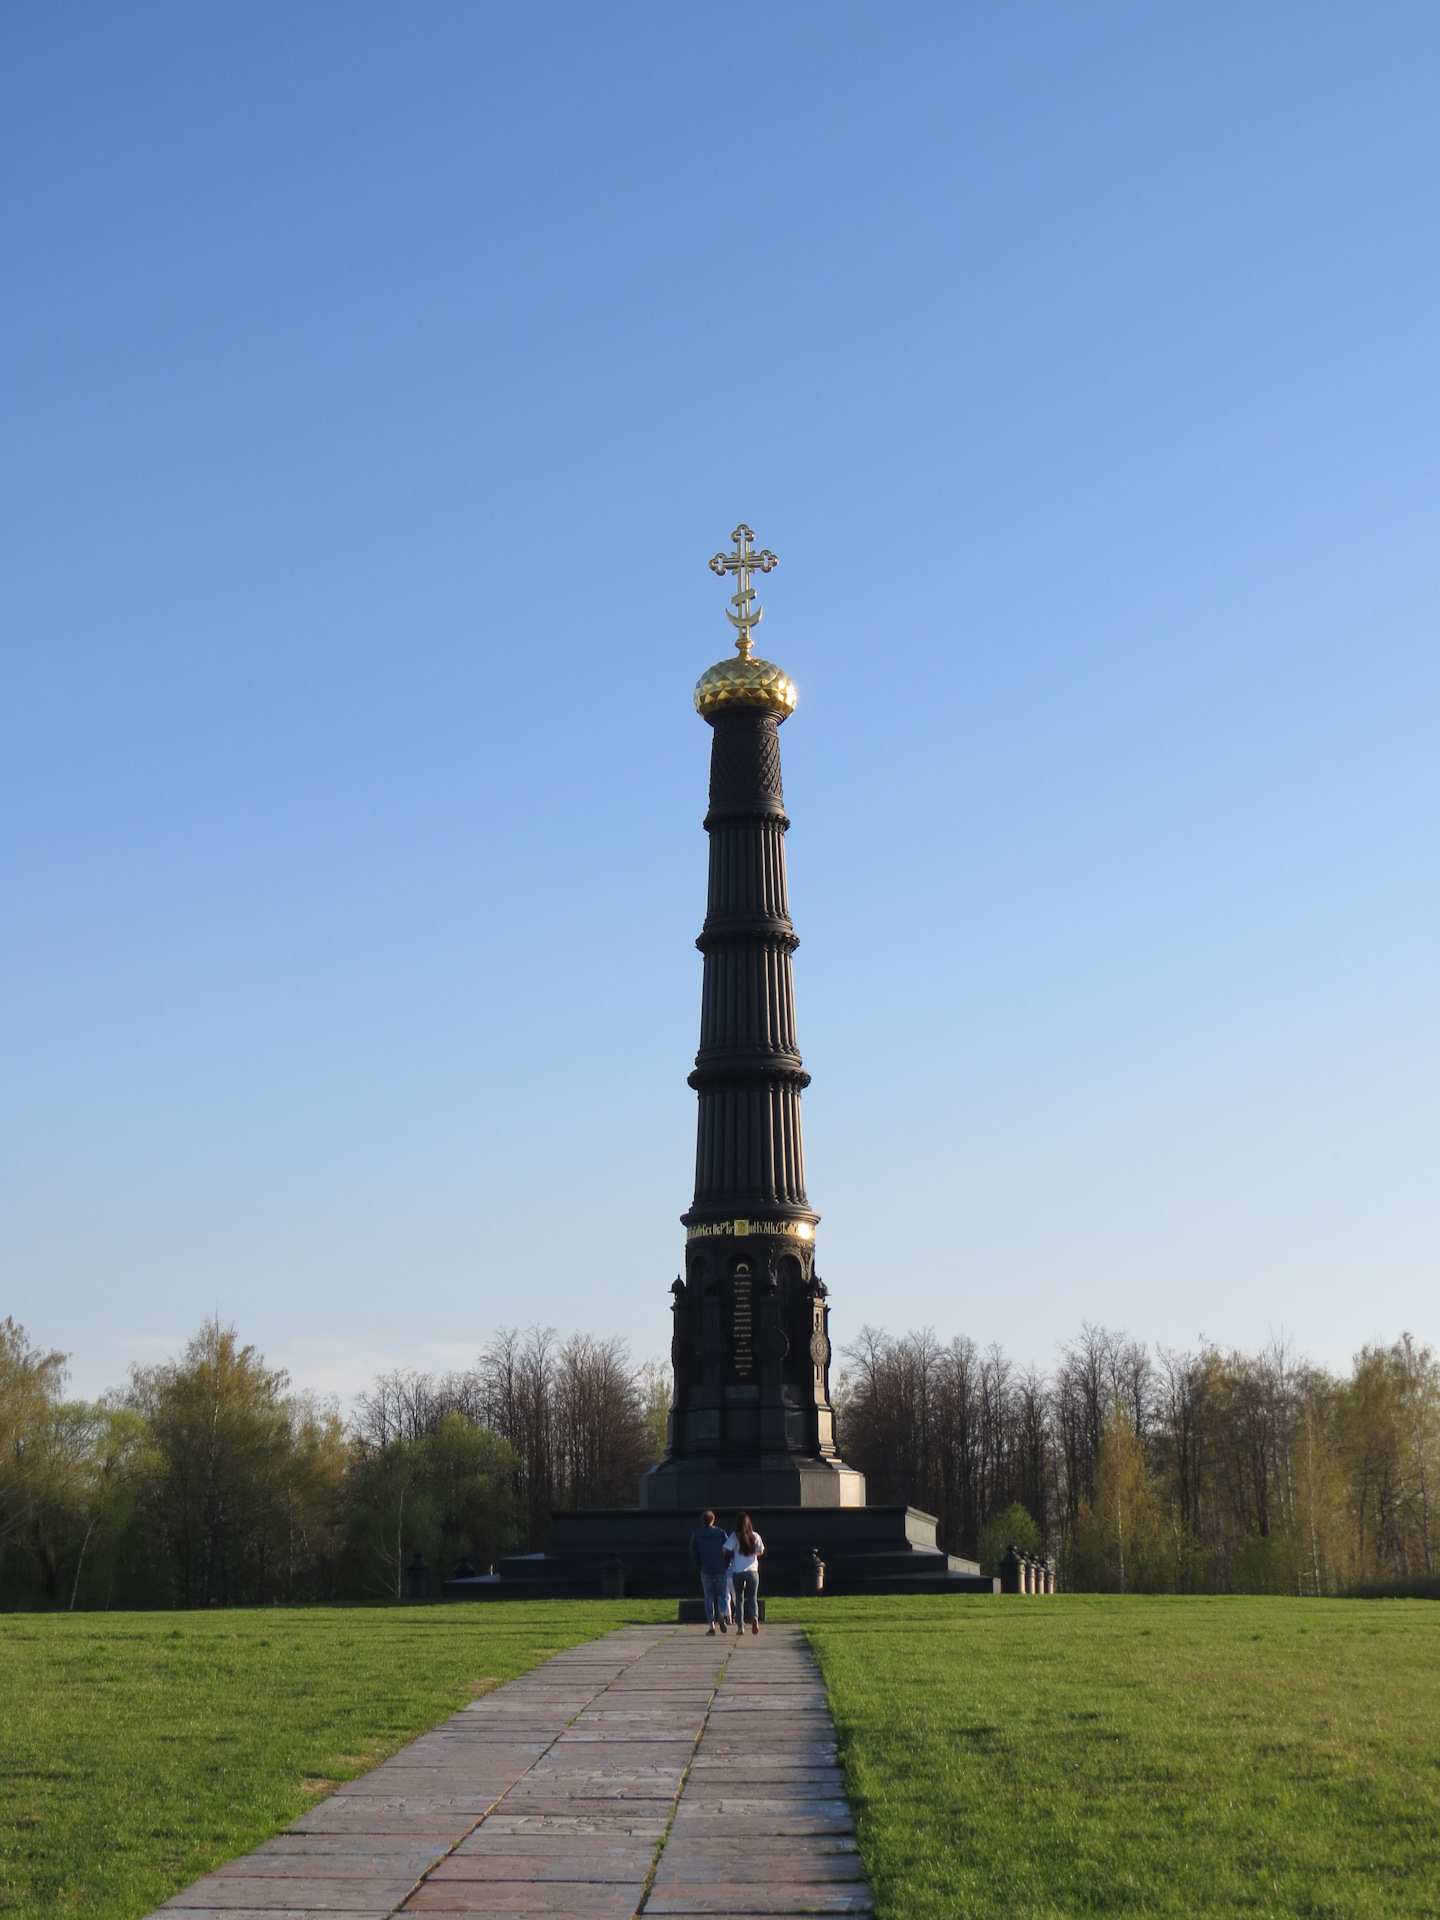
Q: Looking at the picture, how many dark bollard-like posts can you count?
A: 8